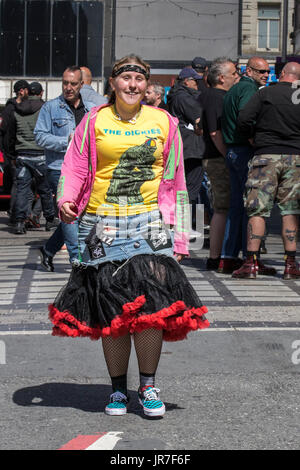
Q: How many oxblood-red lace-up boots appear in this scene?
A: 4